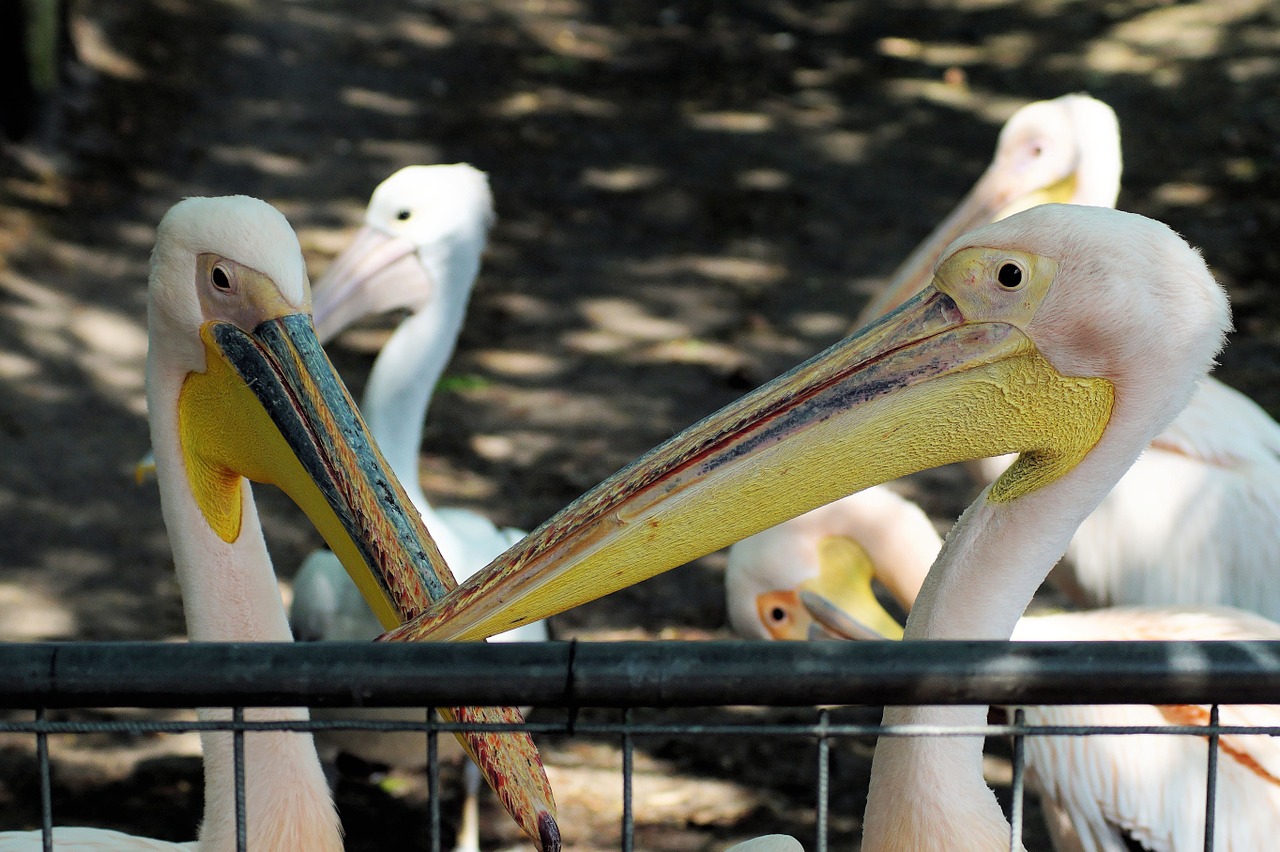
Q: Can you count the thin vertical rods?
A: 7